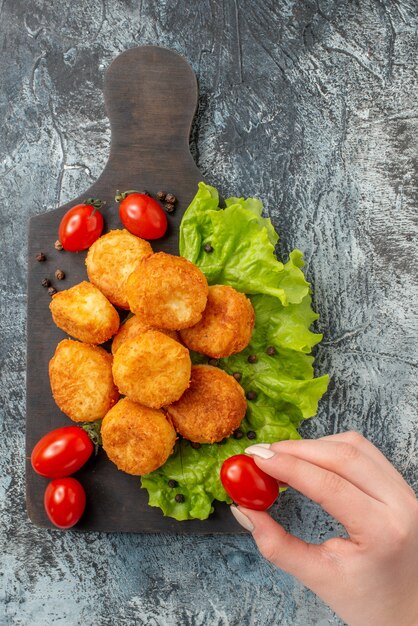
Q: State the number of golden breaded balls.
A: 9